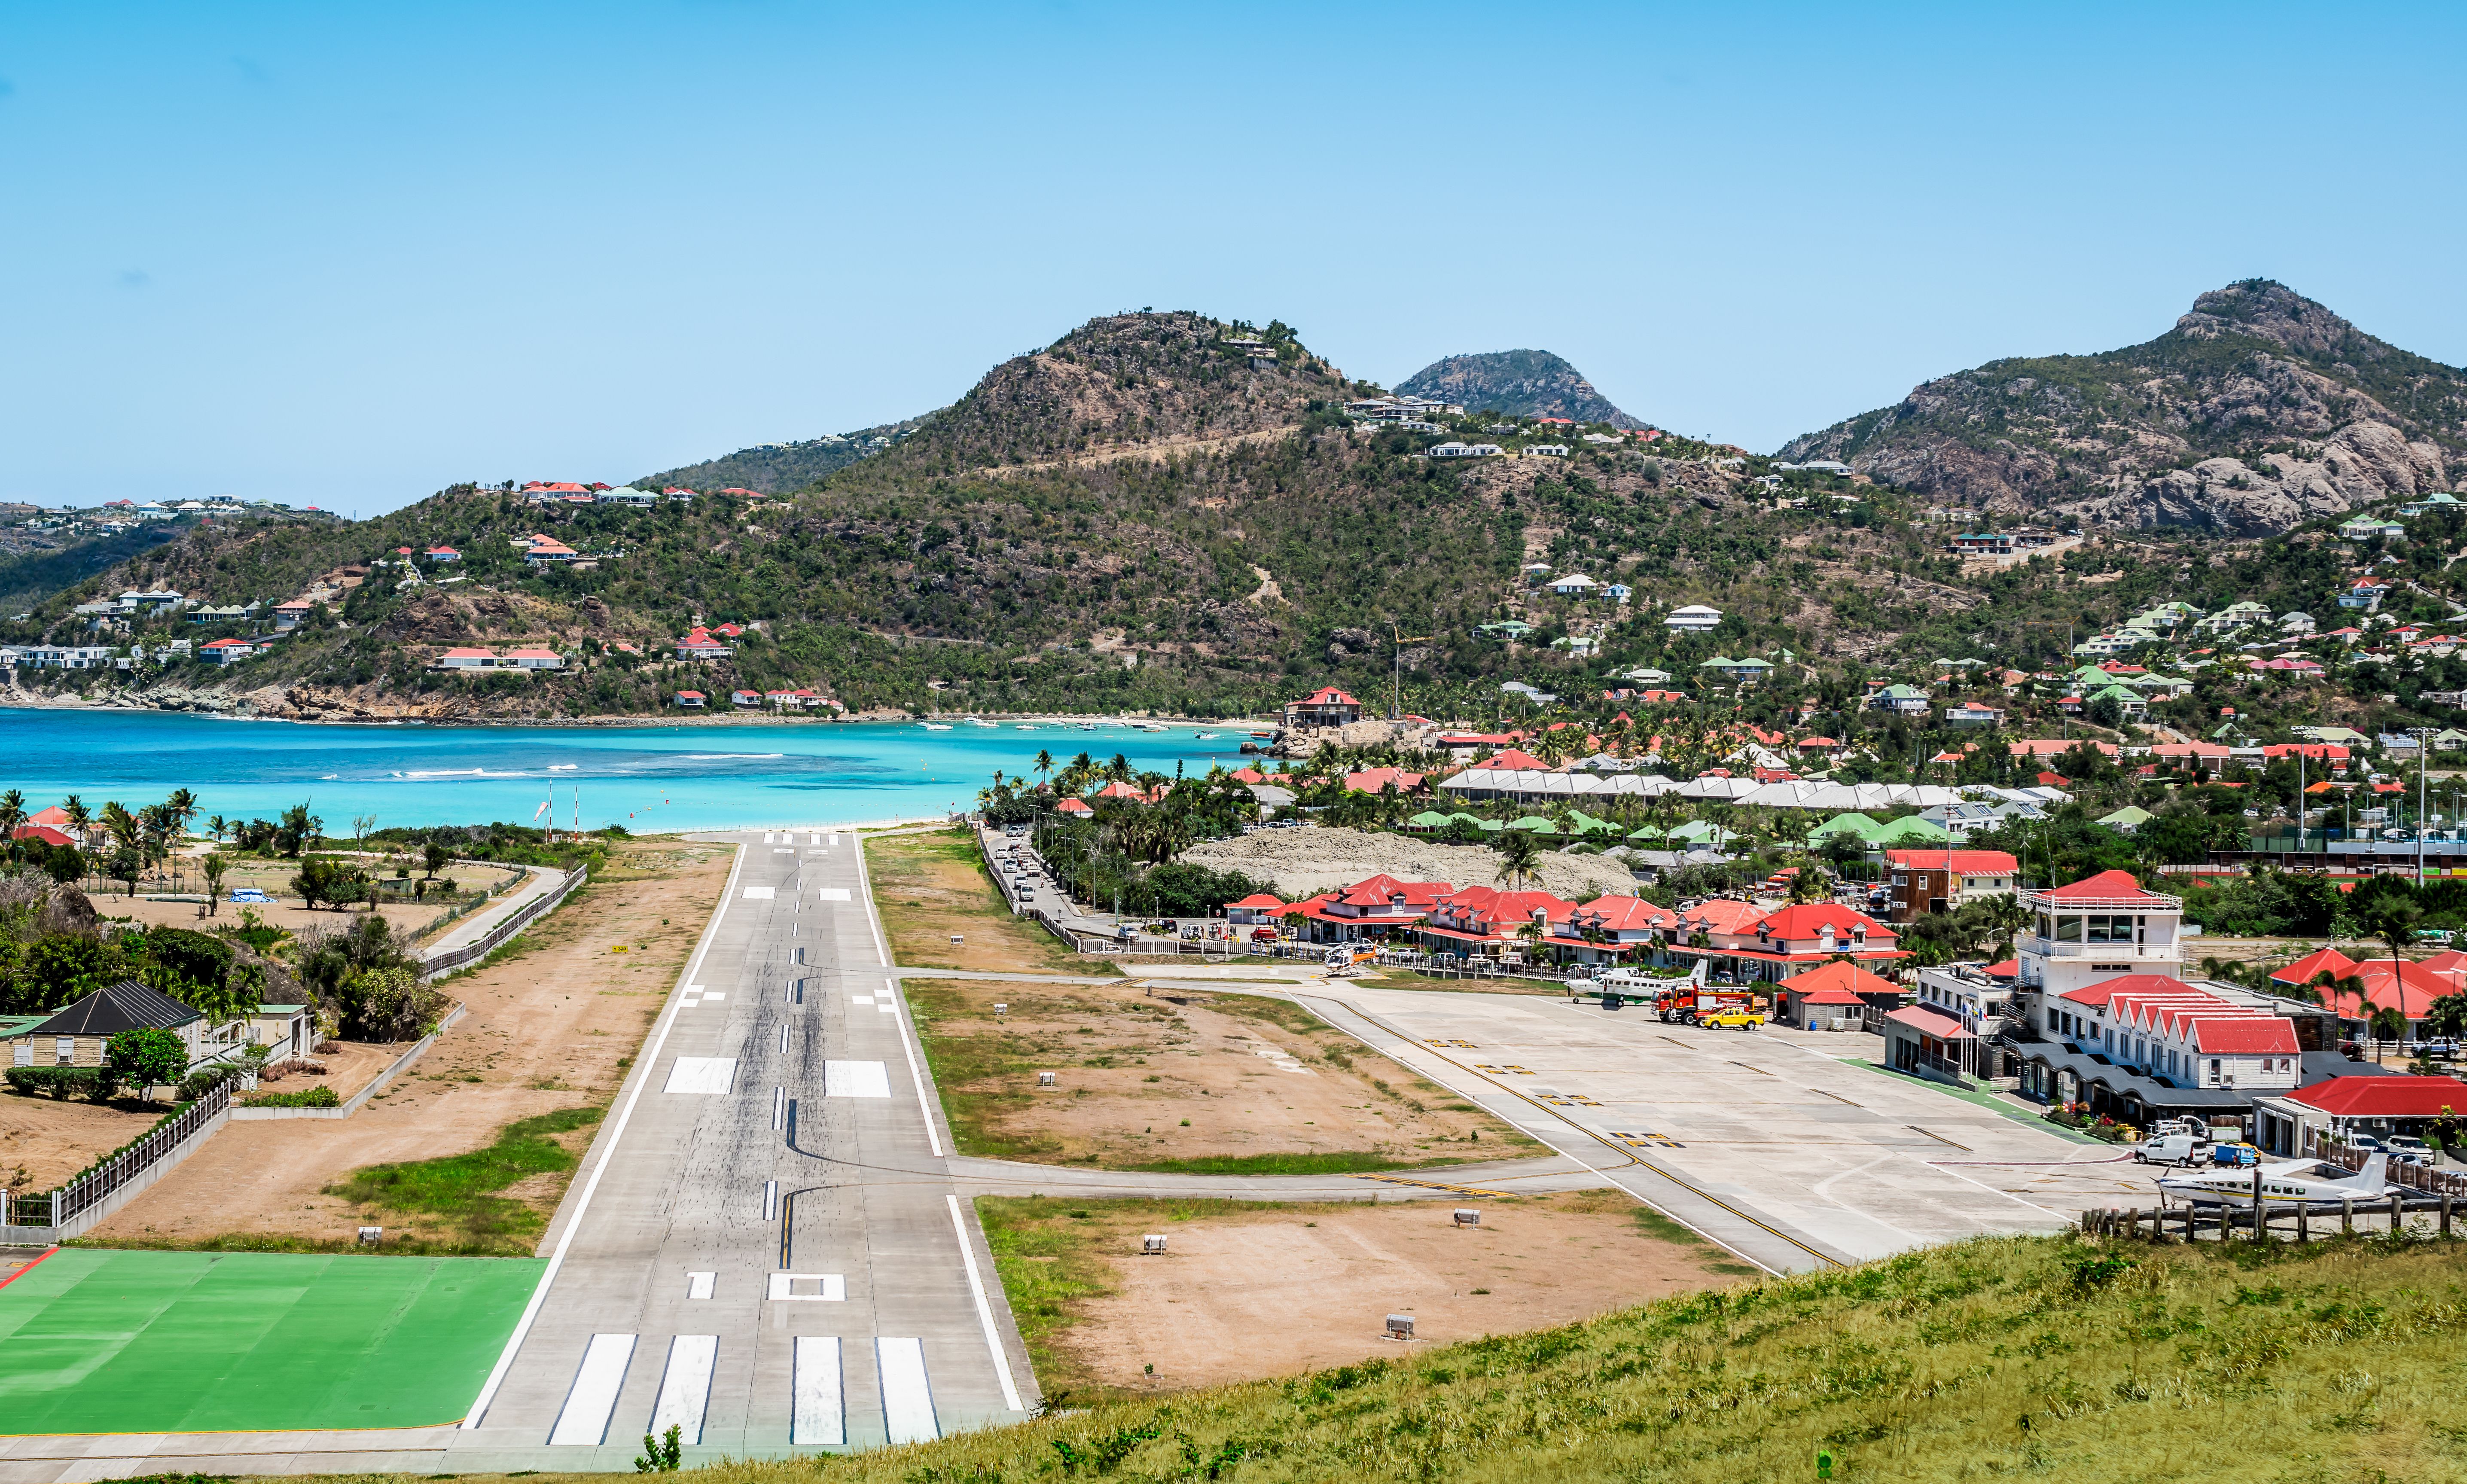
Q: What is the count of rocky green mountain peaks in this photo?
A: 3